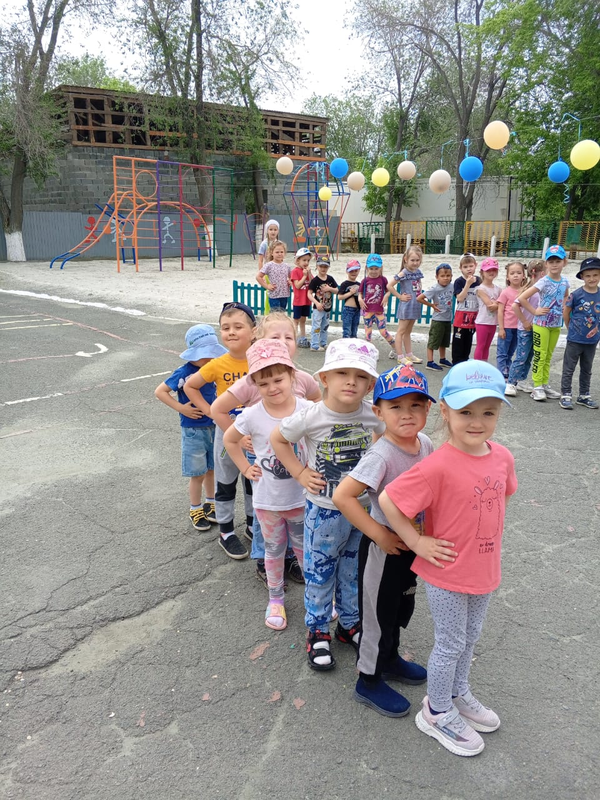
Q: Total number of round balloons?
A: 11